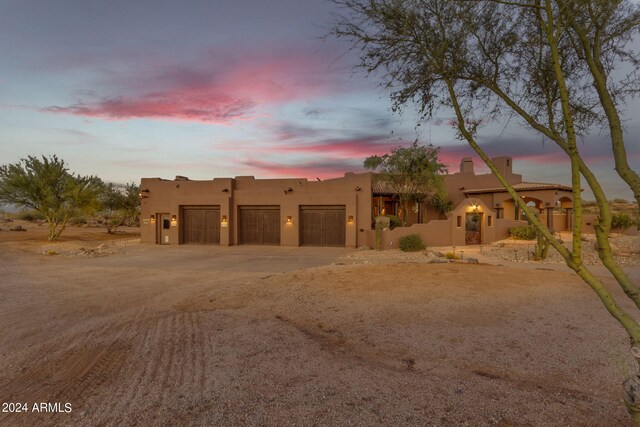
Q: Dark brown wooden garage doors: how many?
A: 3